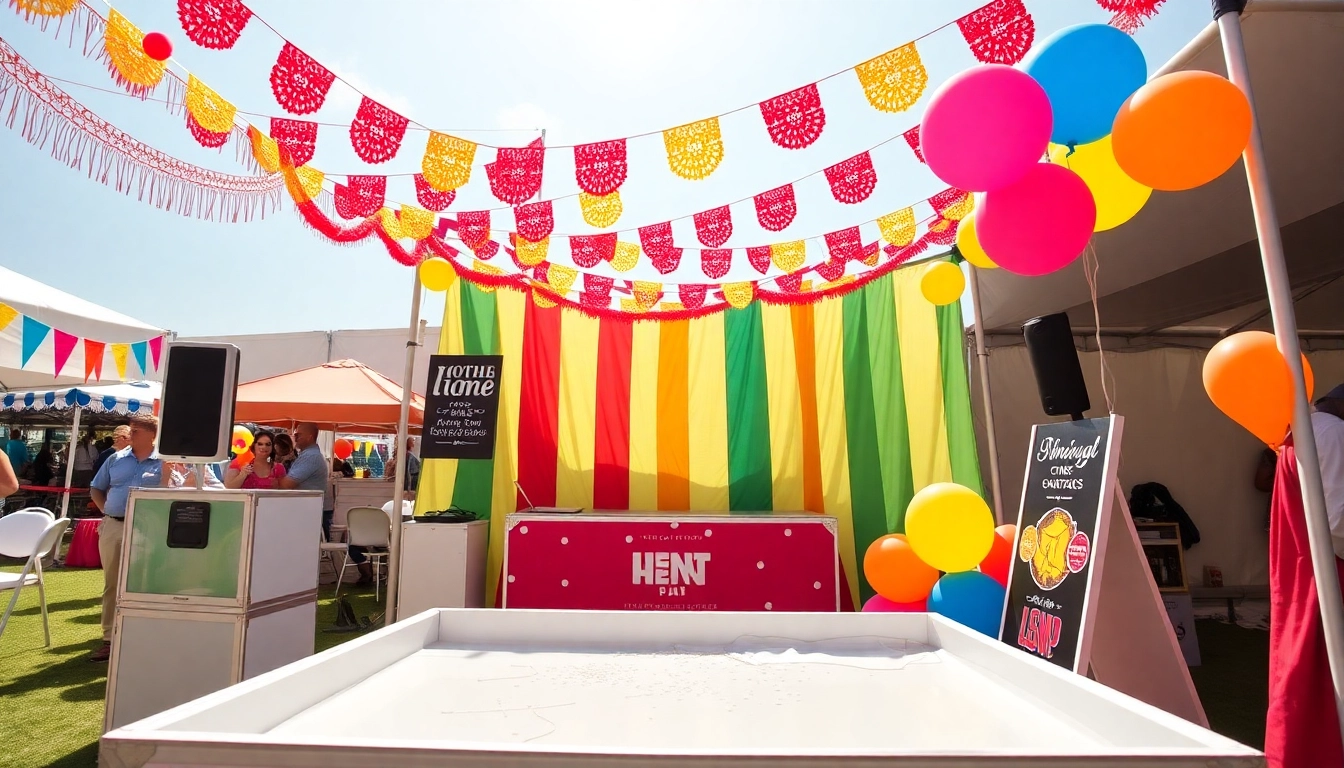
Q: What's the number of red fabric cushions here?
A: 0